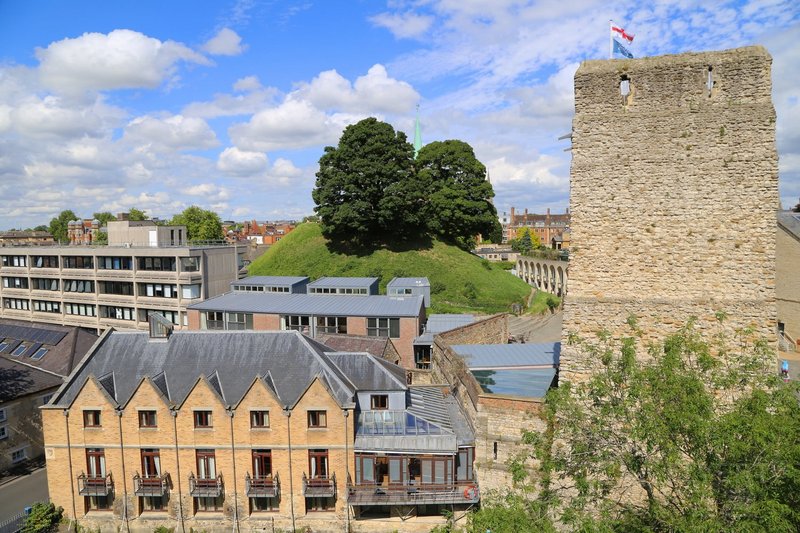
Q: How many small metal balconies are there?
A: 5